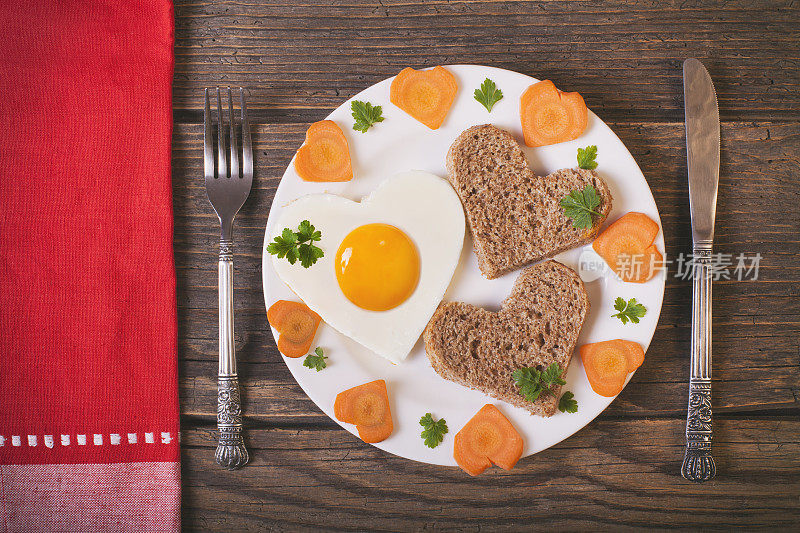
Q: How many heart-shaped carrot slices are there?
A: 8